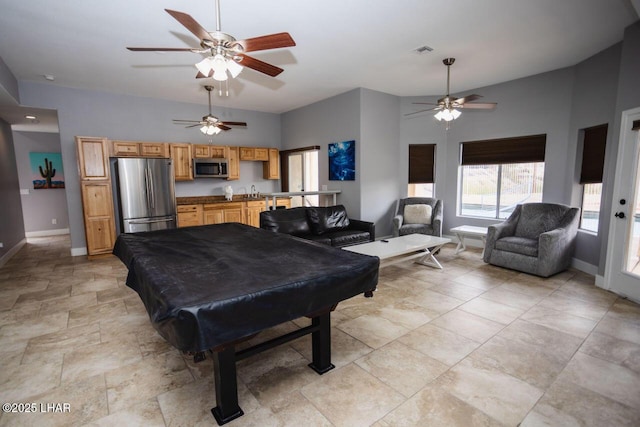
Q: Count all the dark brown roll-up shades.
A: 3